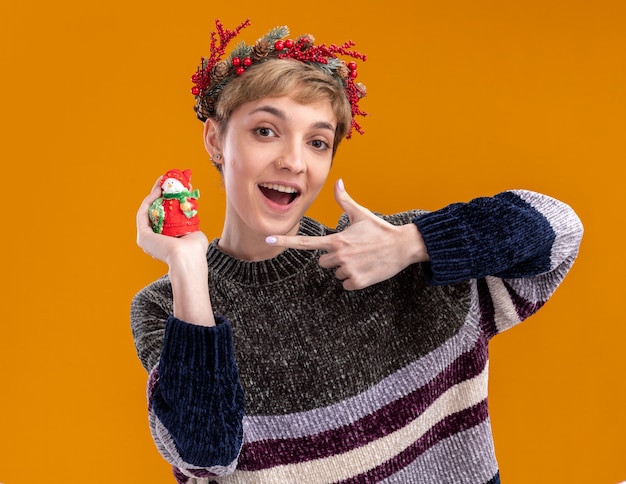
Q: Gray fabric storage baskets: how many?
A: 0